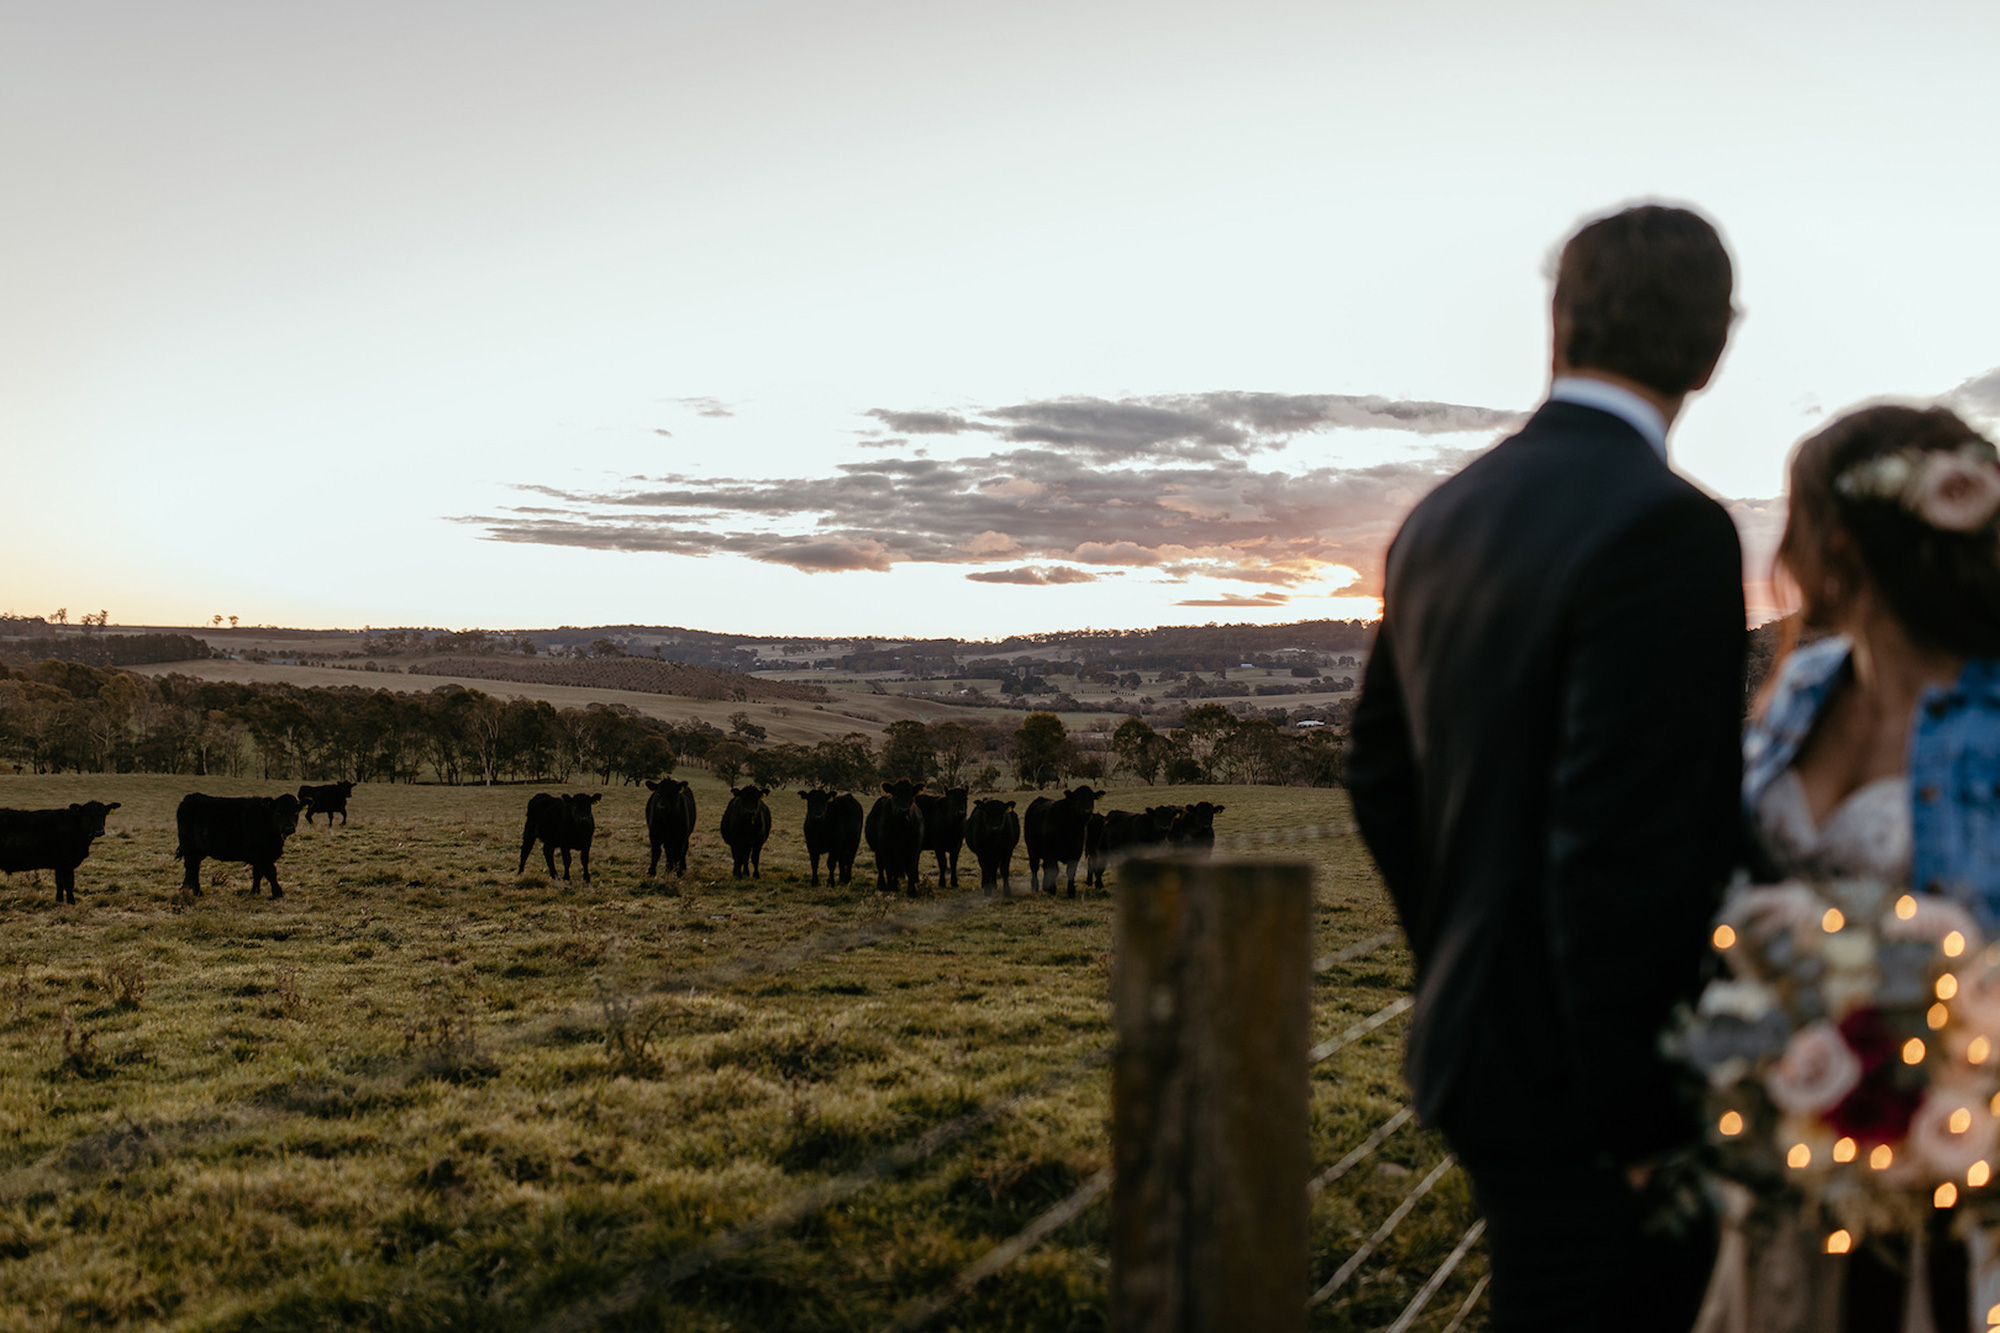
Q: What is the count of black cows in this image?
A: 14